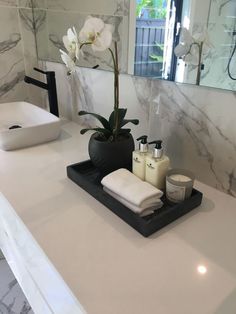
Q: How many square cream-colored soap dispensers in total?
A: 2